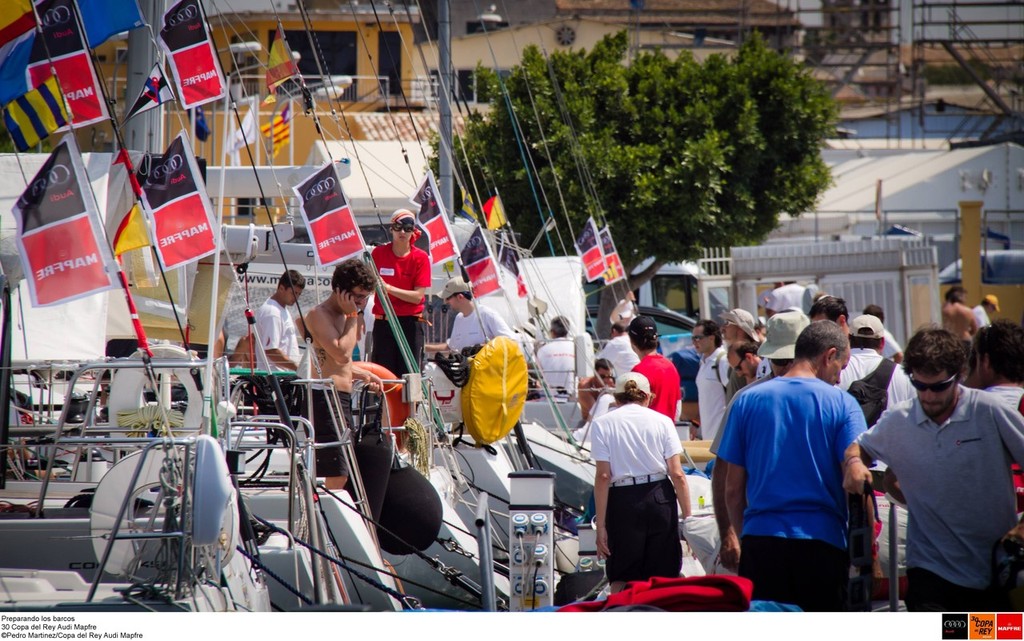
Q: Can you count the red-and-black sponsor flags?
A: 10